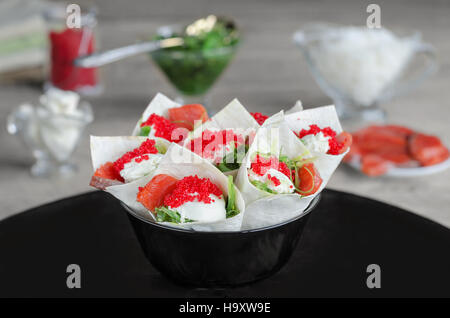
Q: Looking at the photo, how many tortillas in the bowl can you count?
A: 7